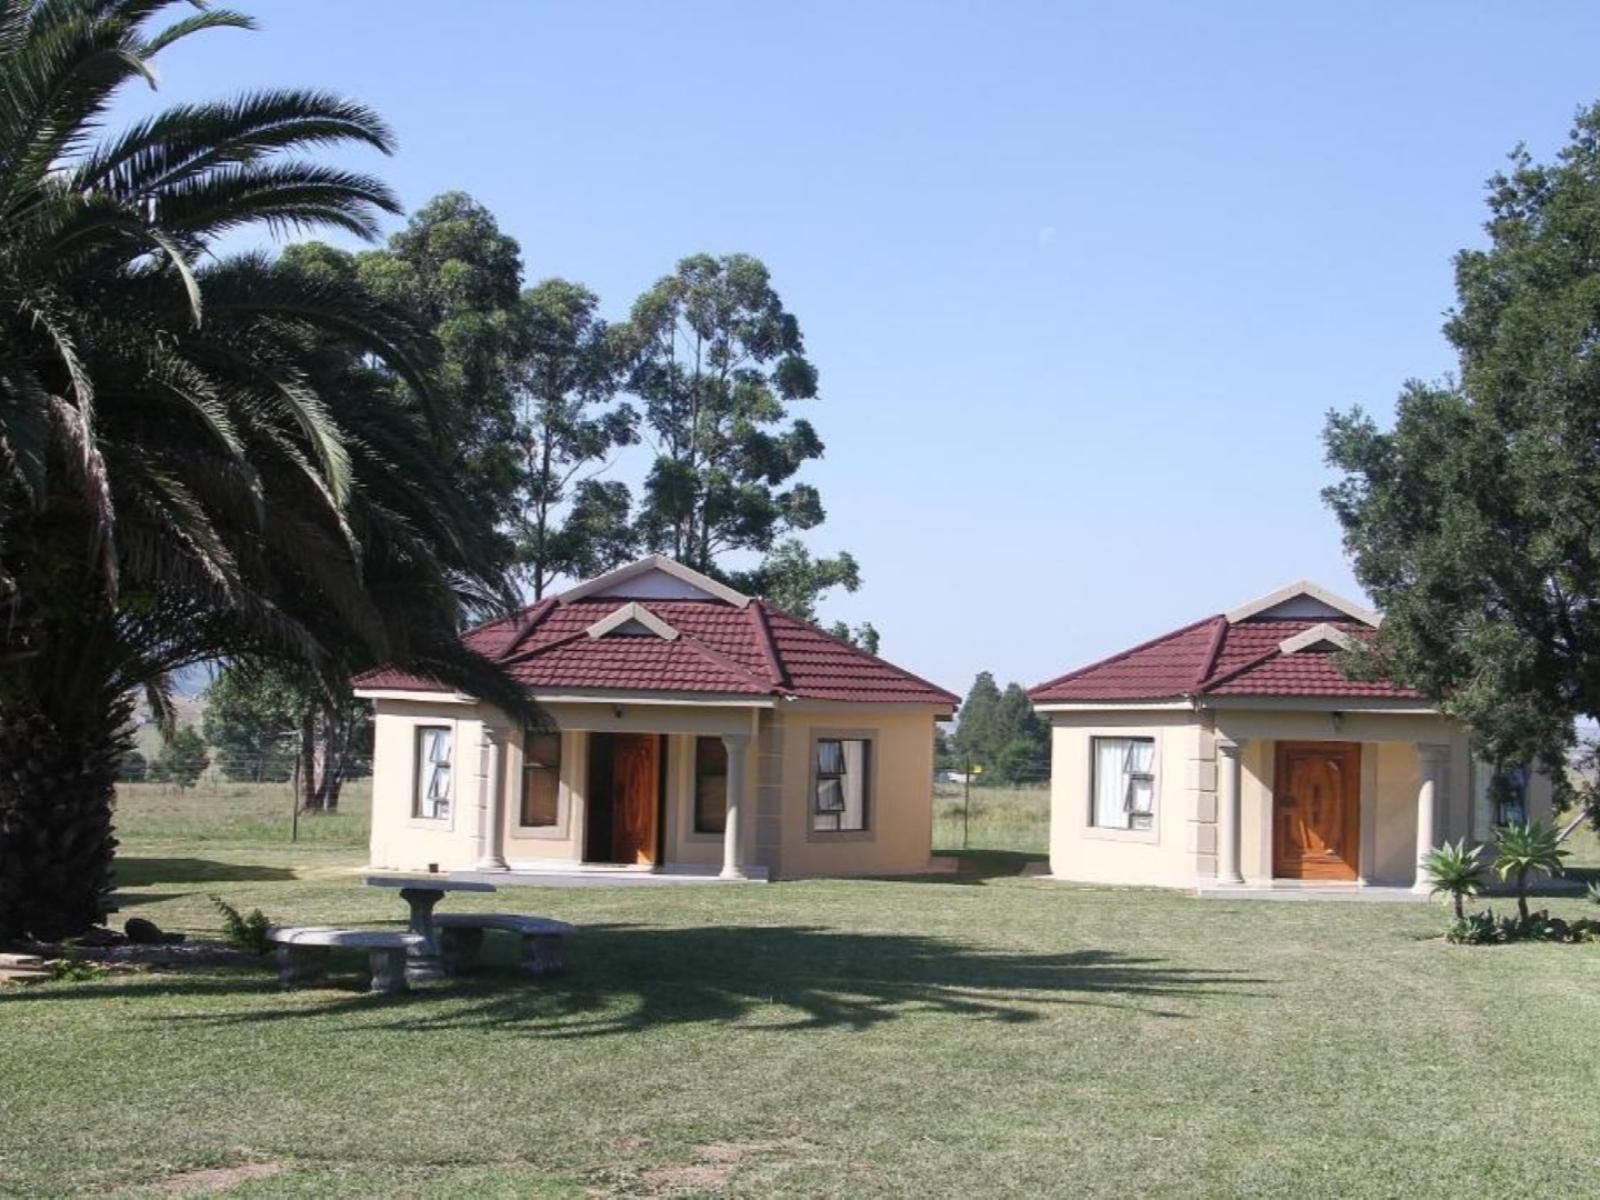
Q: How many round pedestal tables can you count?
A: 1